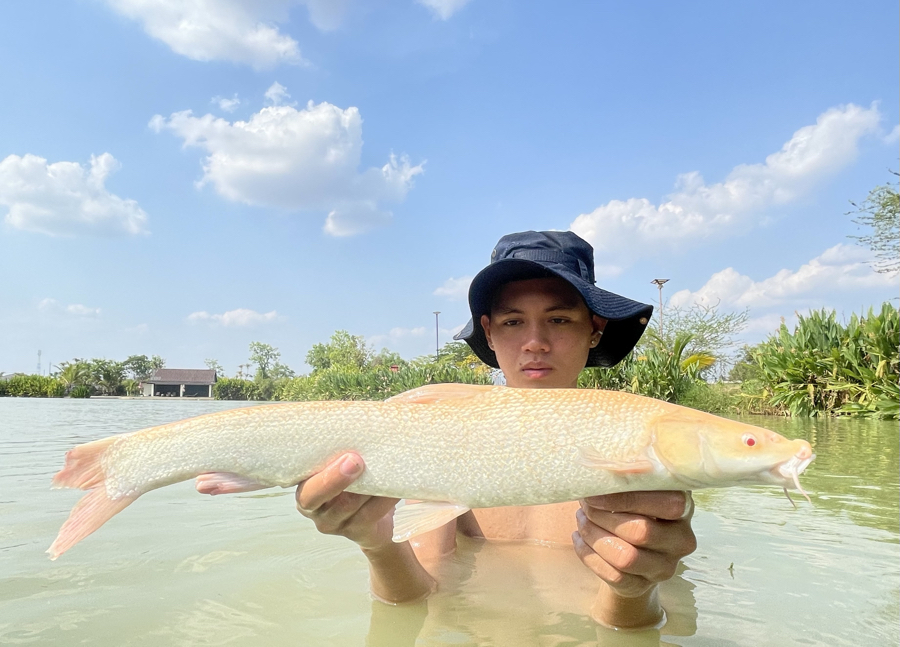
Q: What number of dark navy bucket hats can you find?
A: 1